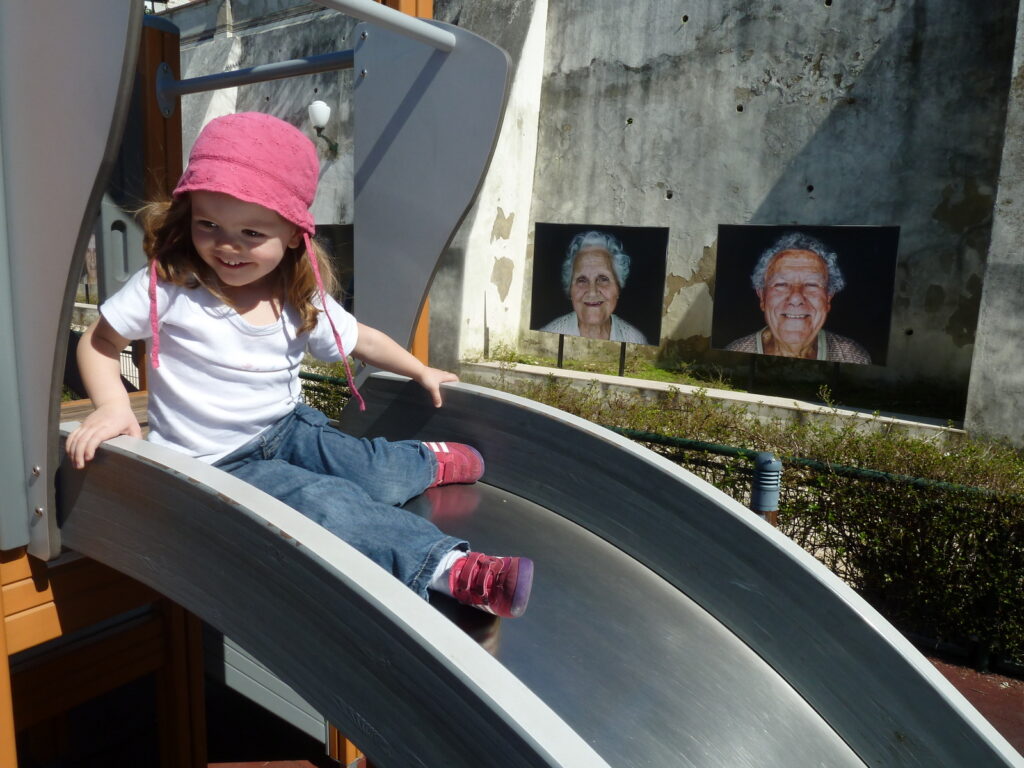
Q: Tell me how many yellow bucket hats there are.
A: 0